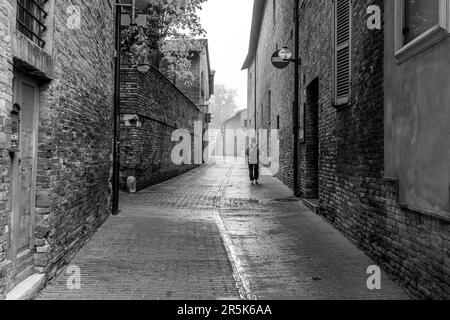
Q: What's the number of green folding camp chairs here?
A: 0